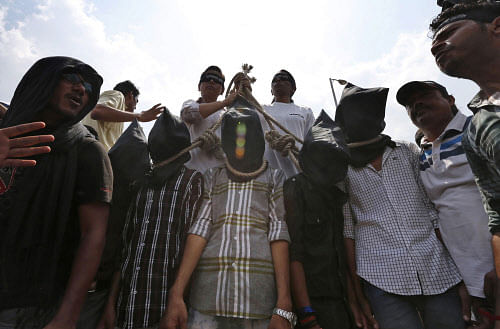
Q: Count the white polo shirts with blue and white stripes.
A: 1